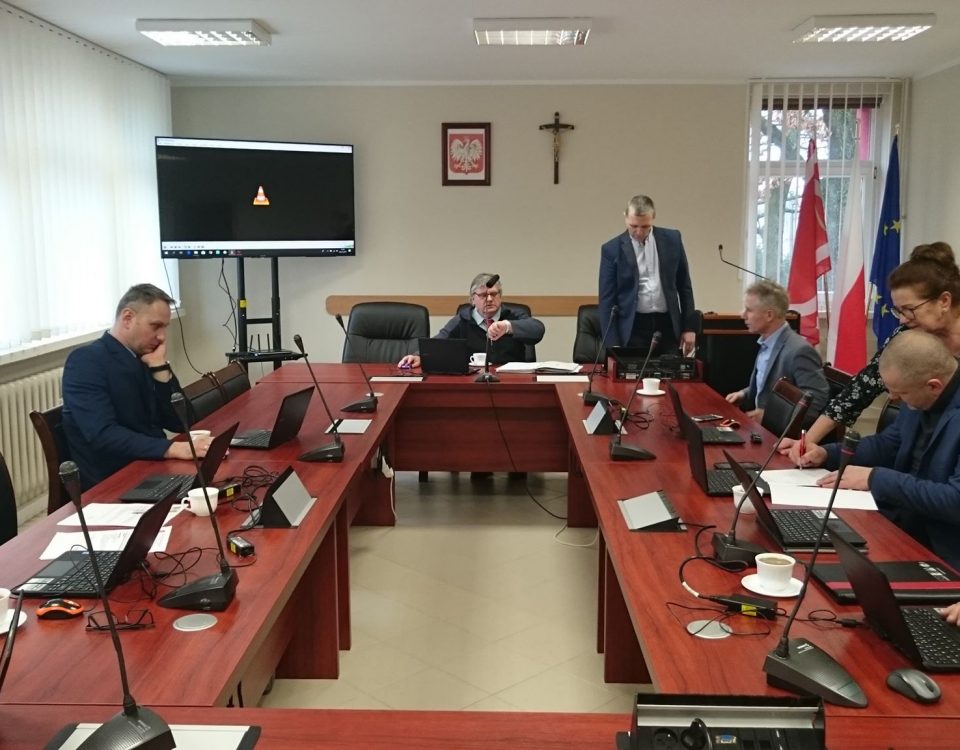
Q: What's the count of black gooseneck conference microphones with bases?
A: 9